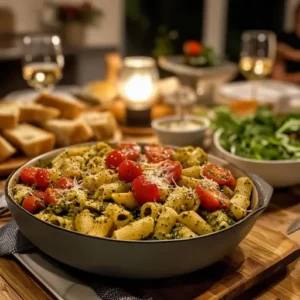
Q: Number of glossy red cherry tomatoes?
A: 13